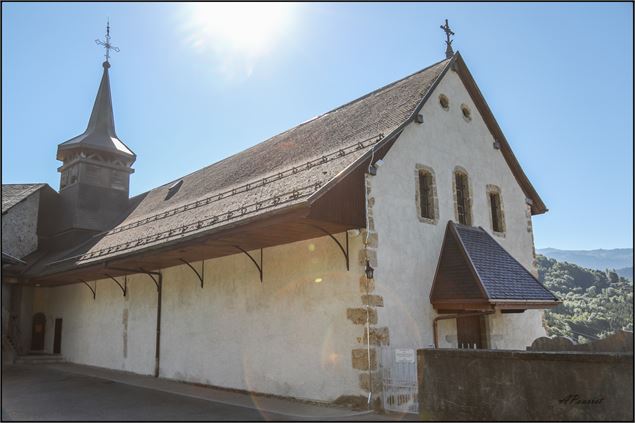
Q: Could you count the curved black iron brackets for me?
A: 6